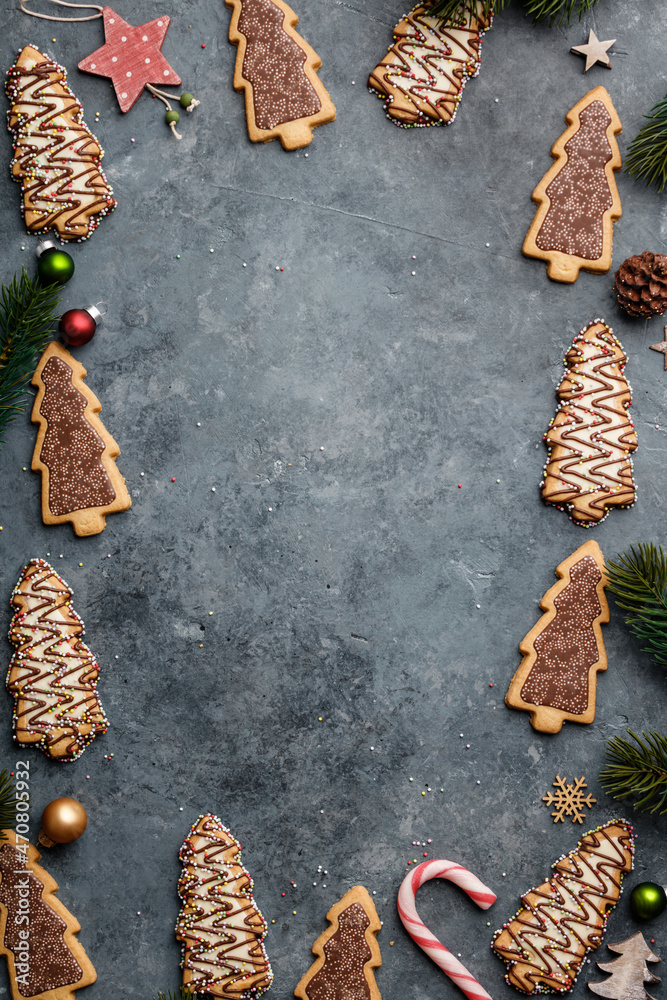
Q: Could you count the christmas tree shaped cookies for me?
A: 12